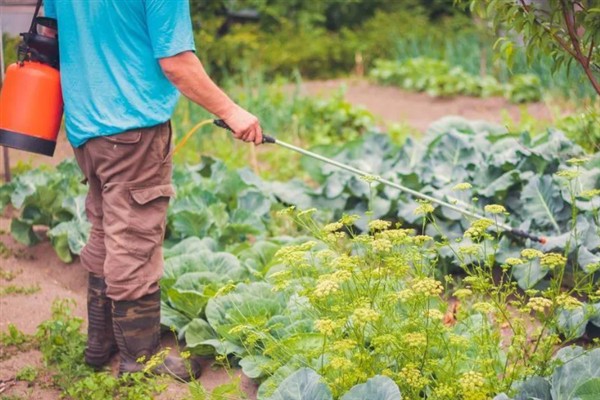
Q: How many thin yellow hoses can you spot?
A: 1